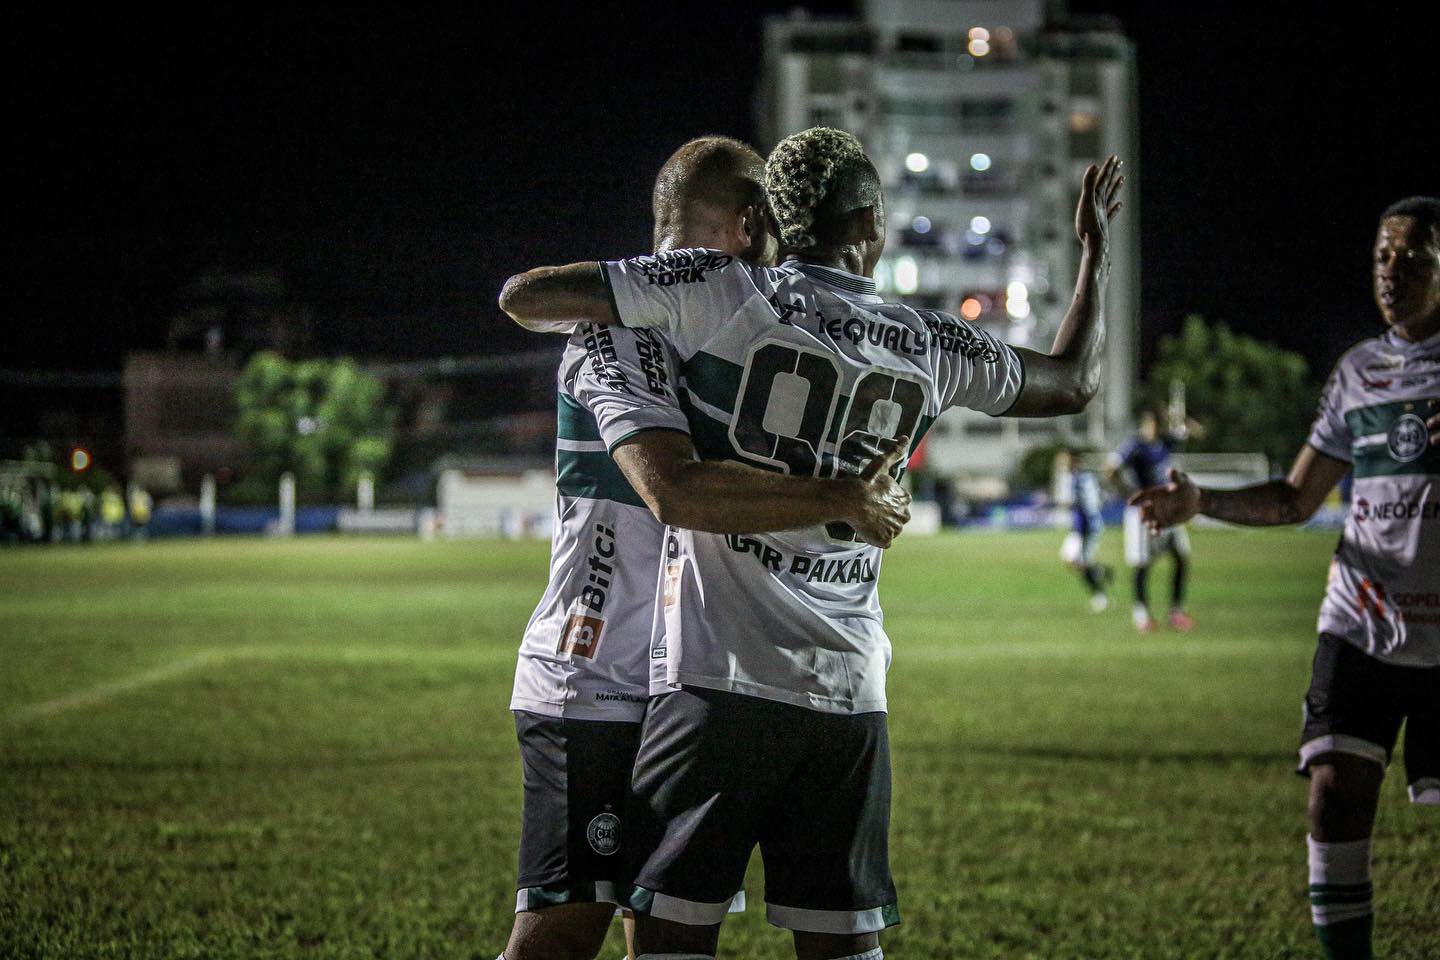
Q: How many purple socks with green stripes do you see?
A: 0